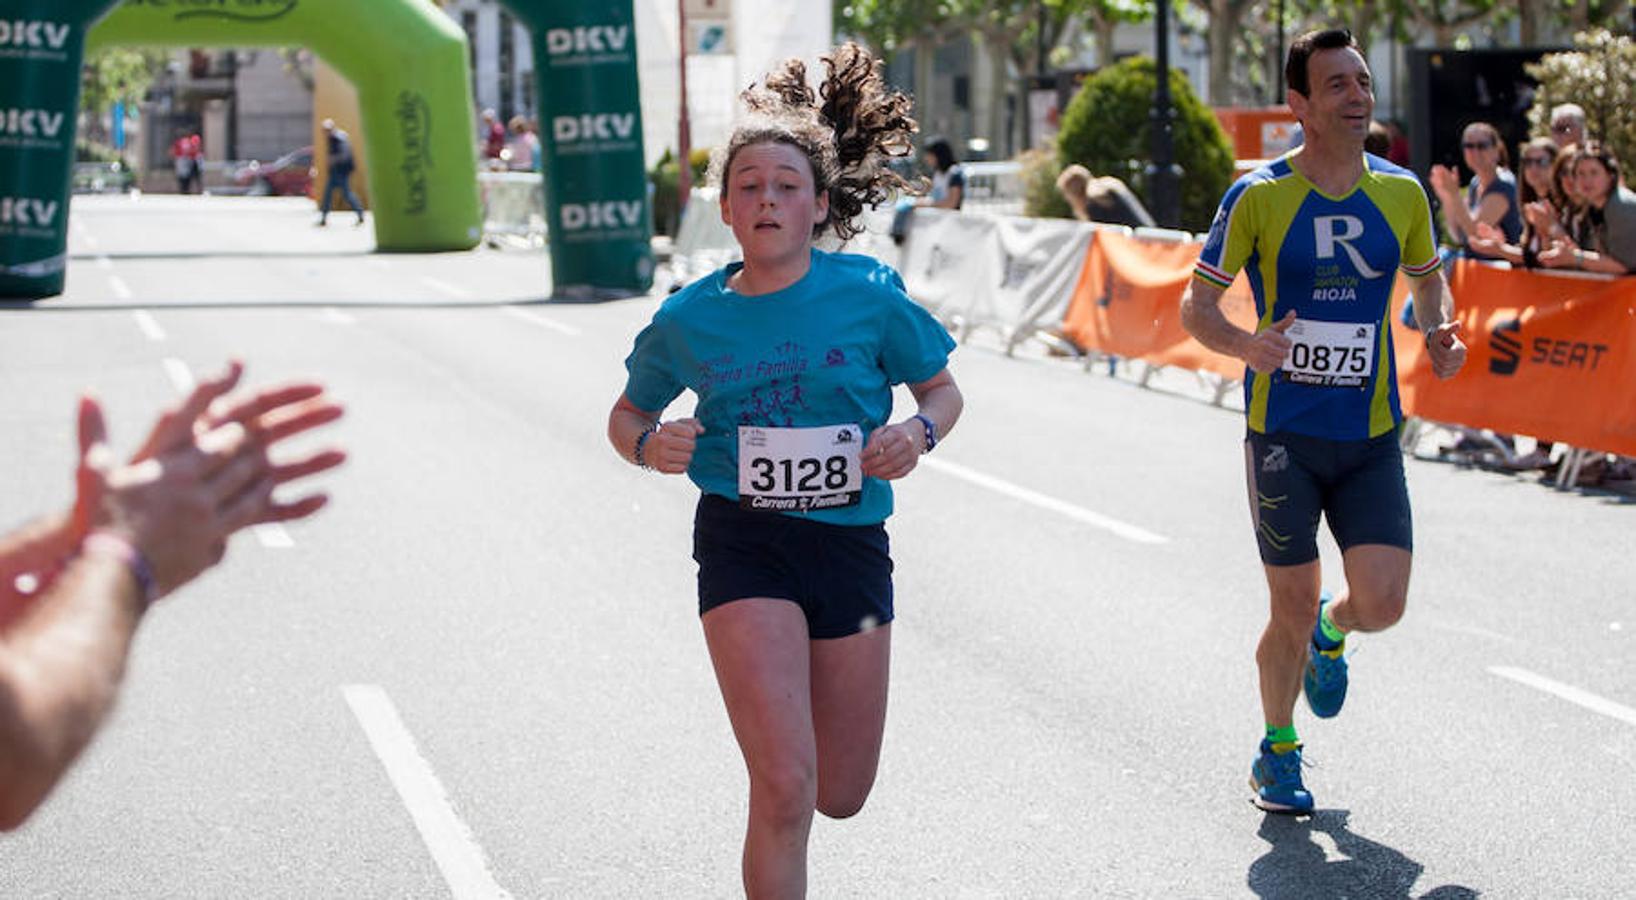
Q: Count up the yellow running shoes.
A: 0